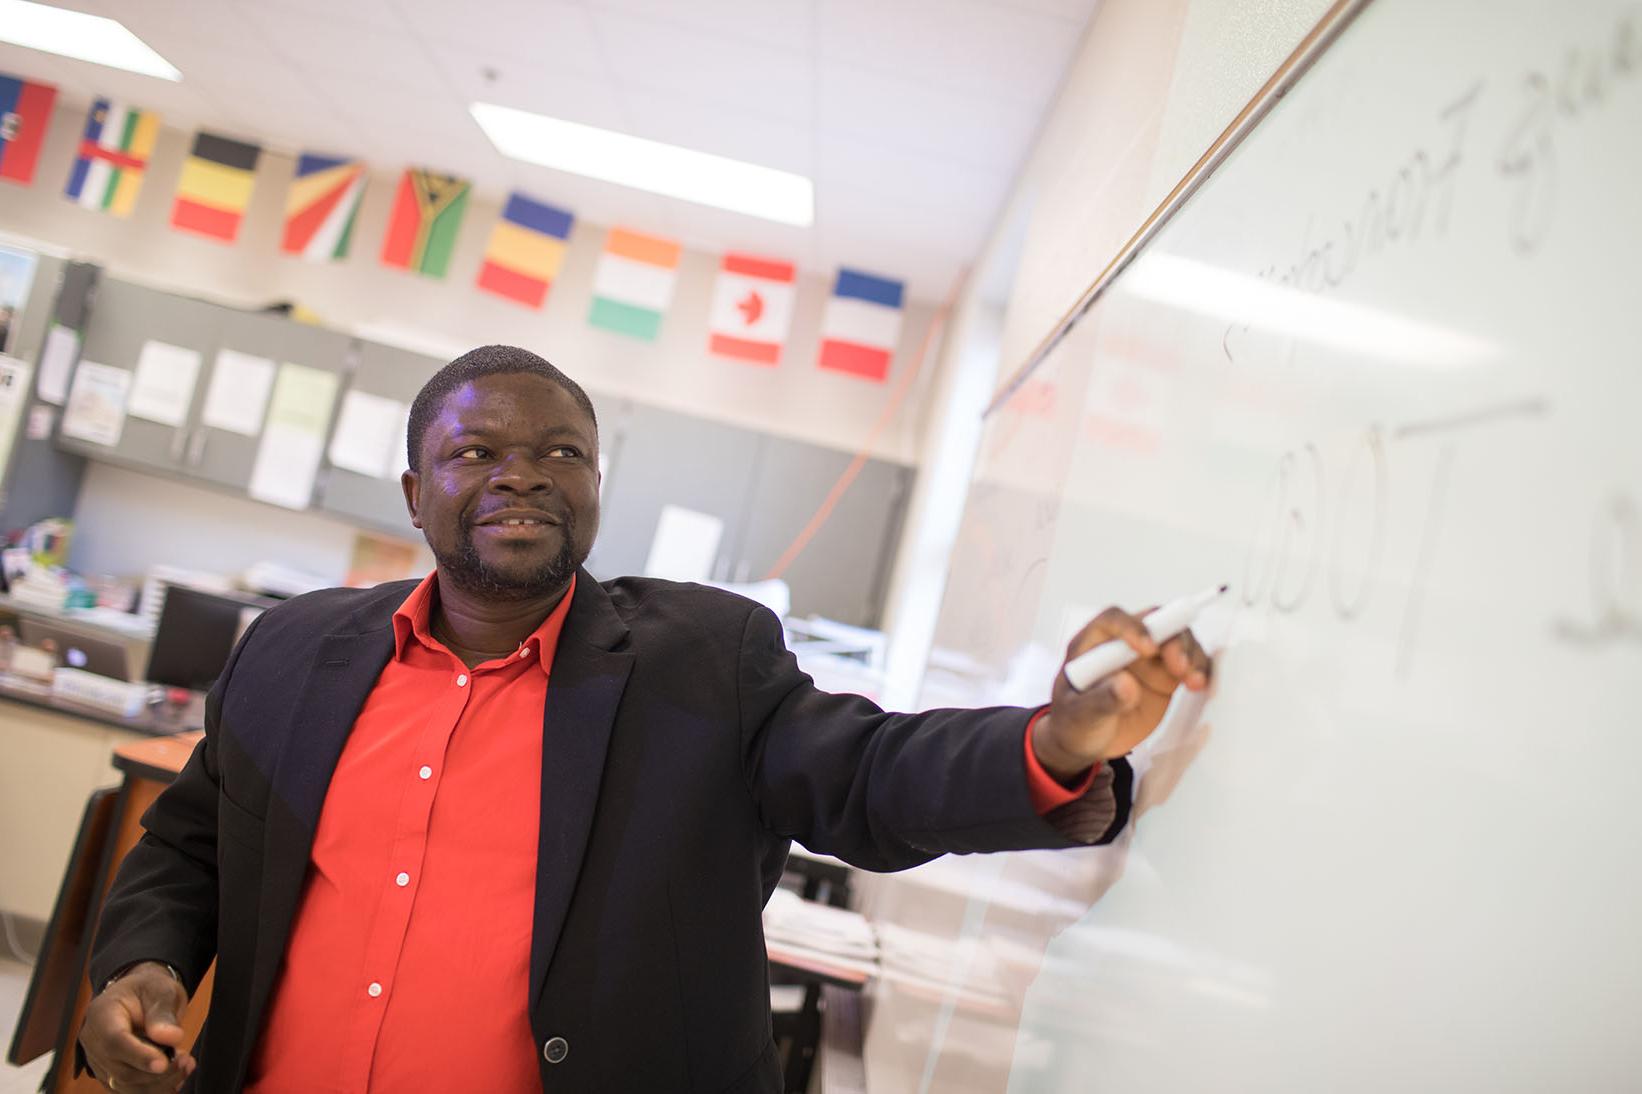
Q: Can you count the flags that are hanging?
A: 9